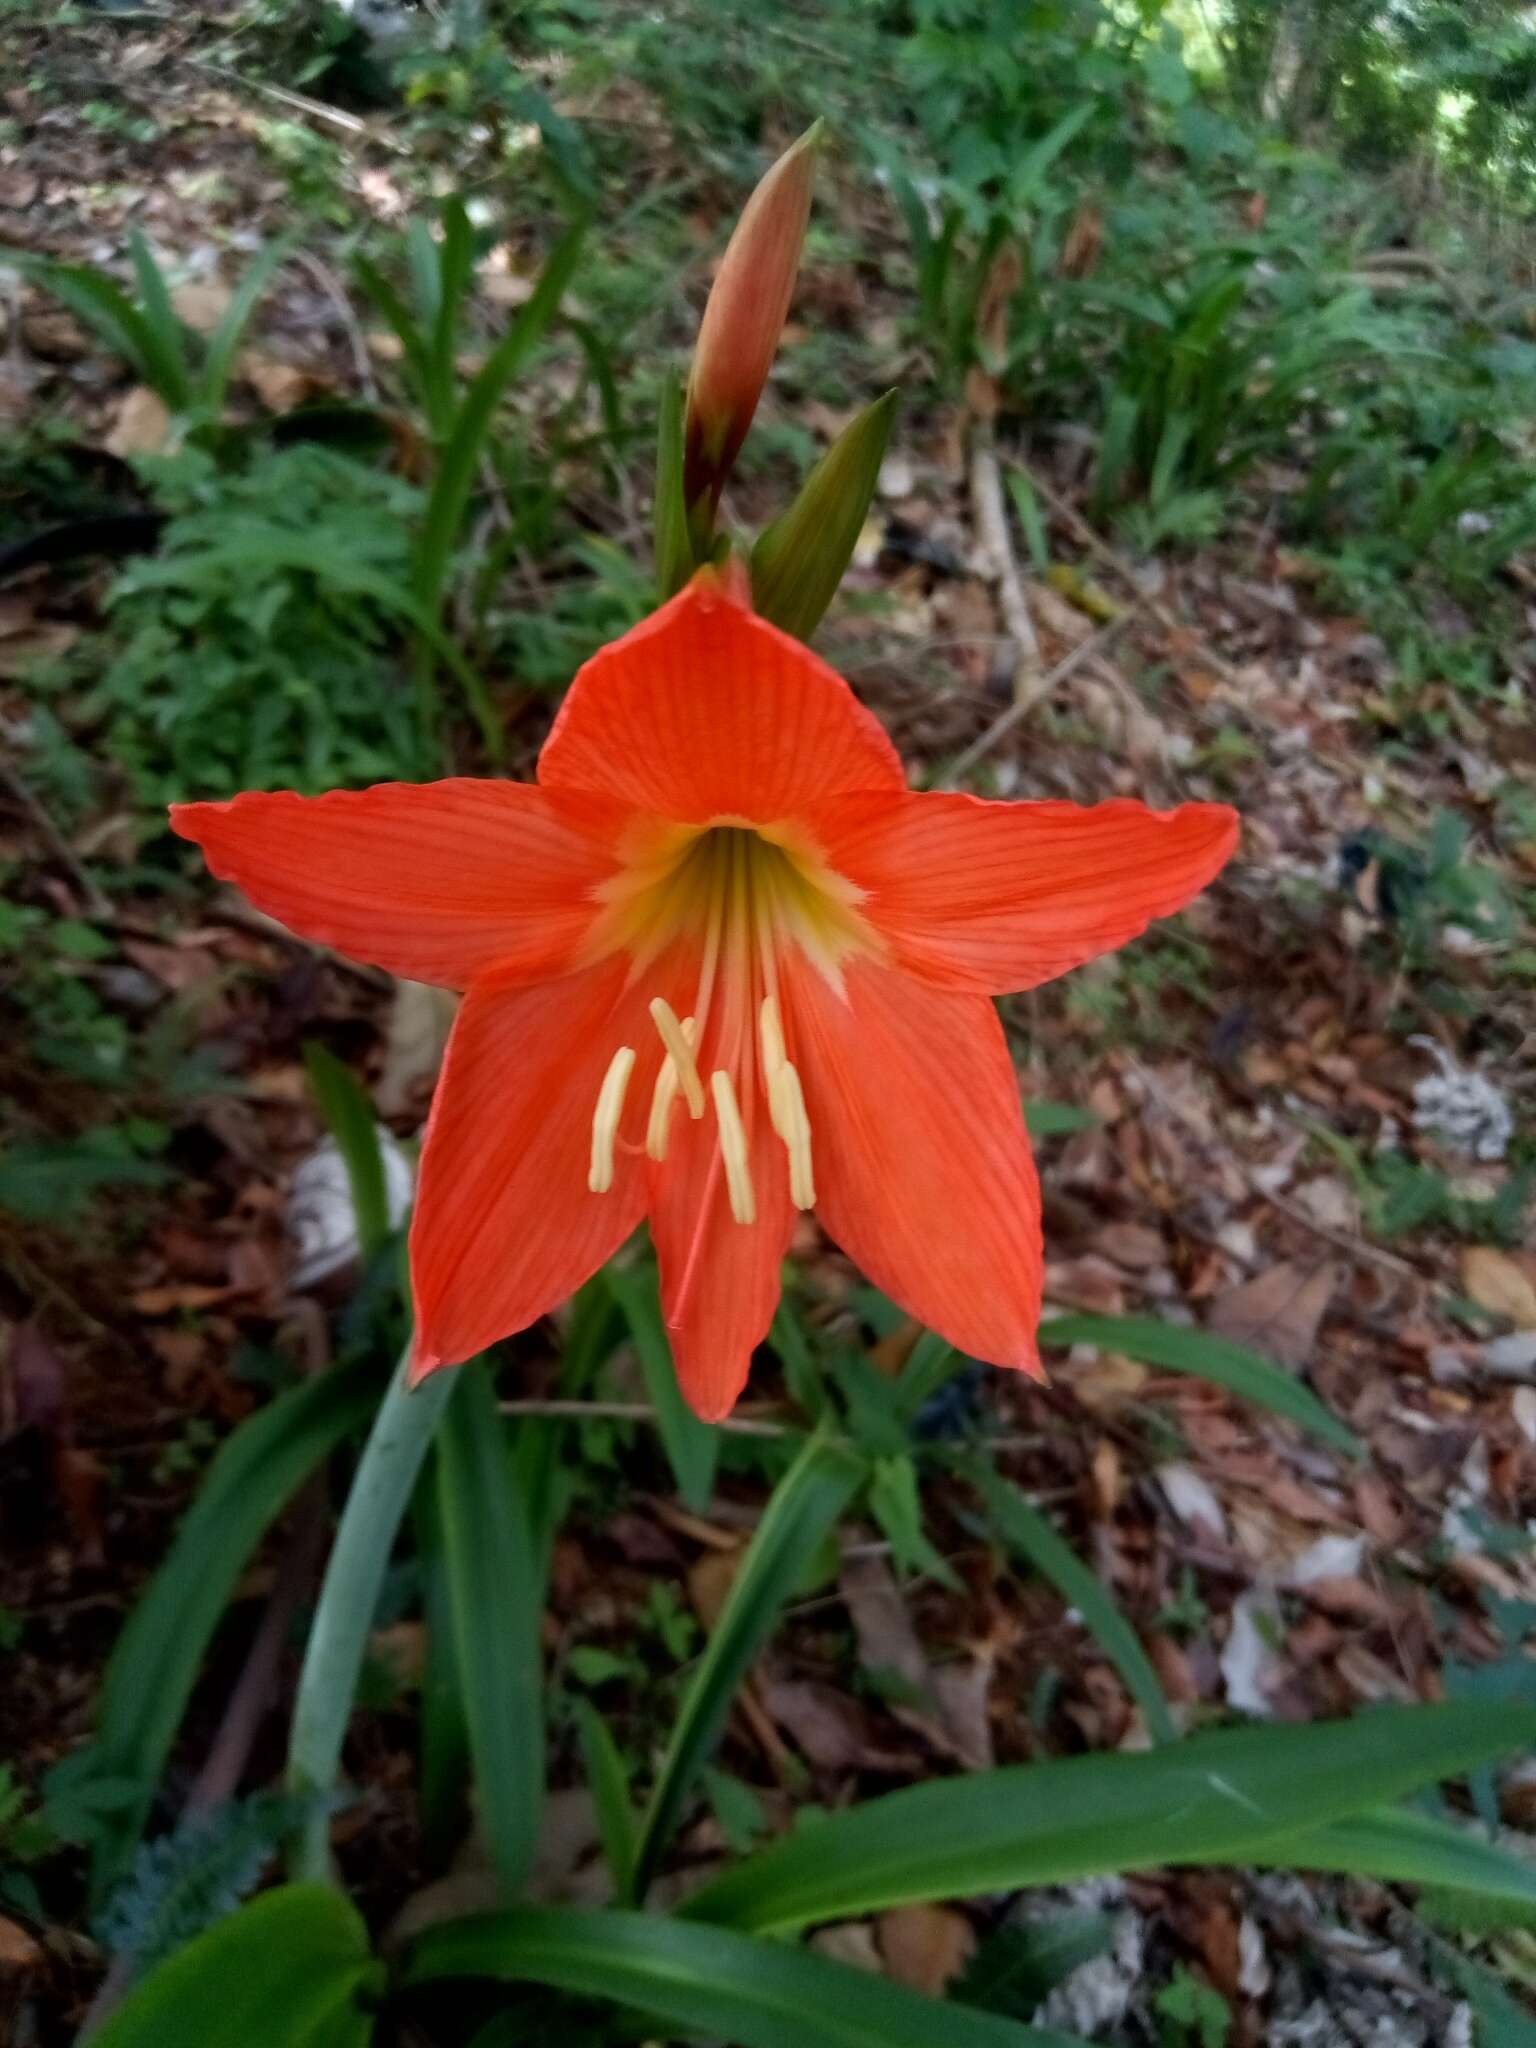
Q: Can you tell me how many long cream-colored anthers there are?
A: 6